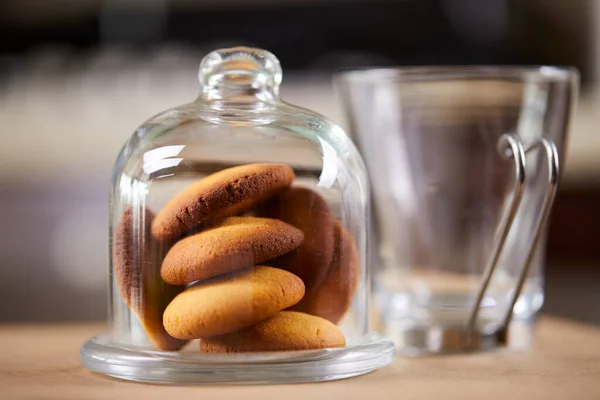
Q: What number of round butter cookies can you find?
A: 7